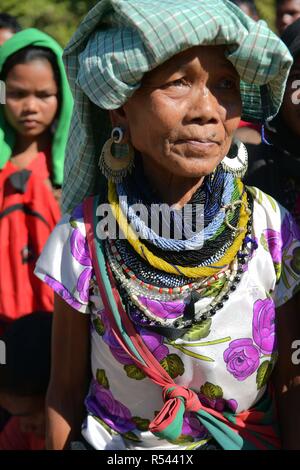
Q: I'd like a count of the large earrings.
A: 2